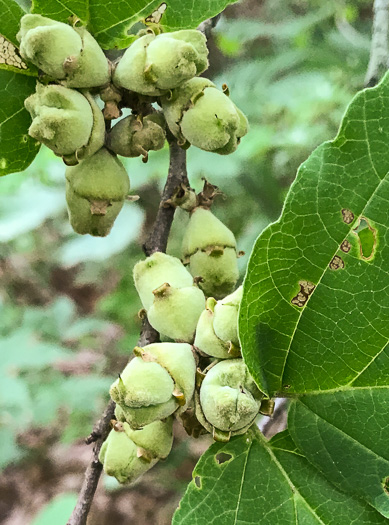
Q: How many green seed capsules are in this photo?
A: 12